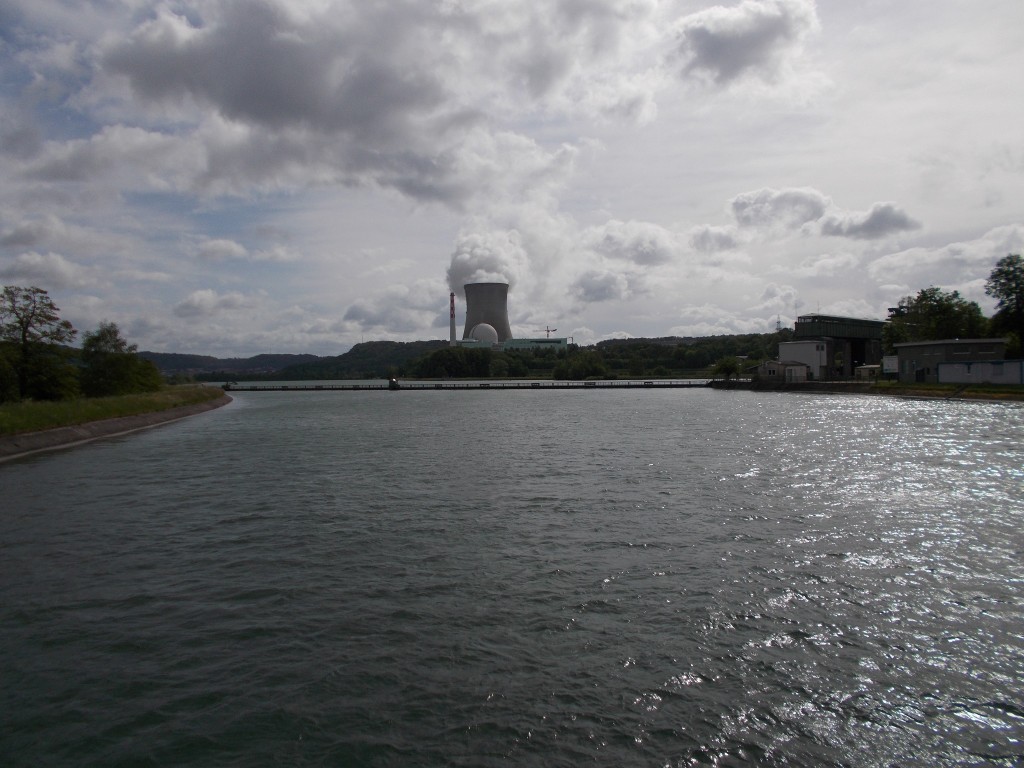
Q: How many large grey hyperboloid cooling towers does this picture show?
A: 1